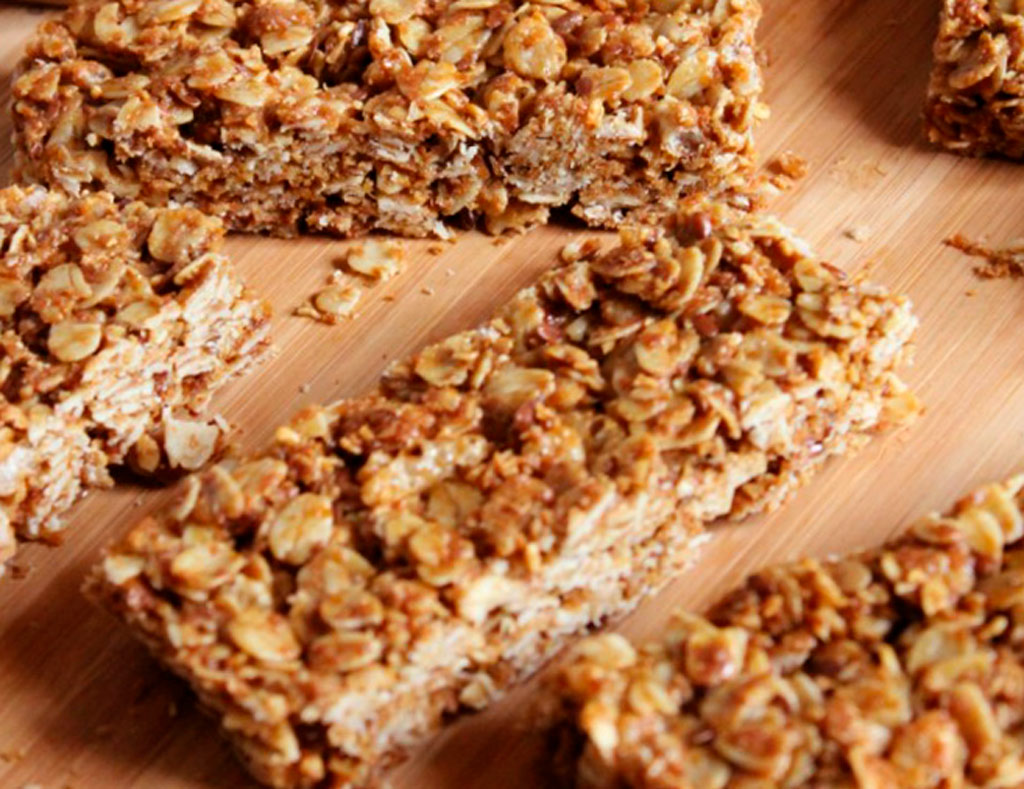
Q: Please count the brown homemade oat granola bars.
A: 5